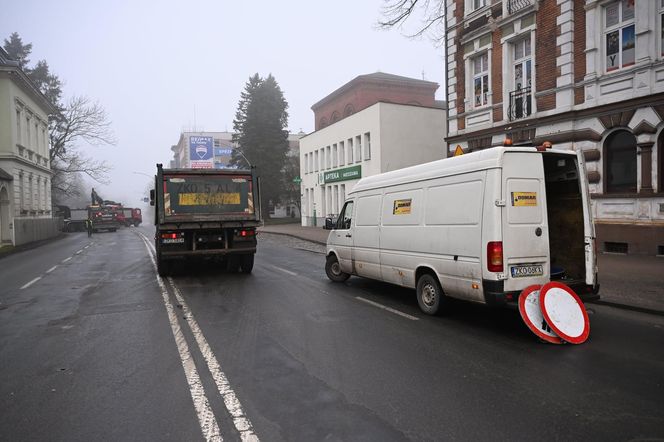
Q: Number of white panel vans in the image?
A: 1